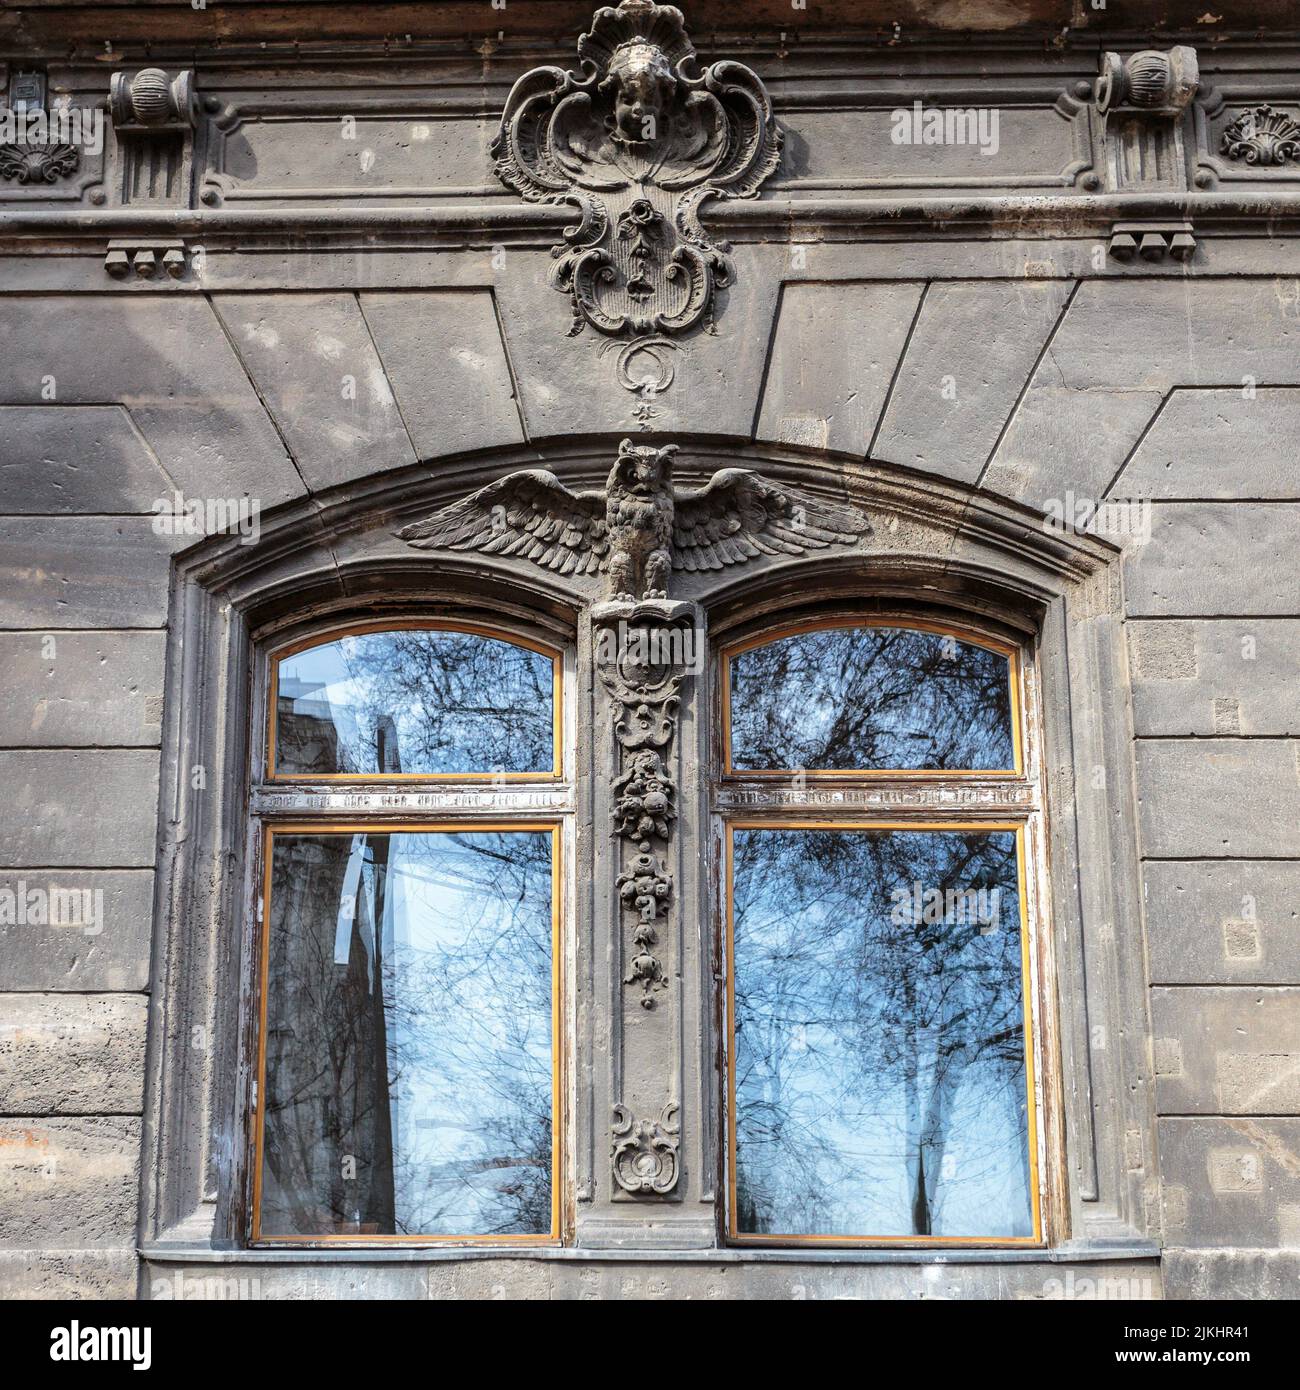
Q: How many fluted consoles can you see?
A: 2